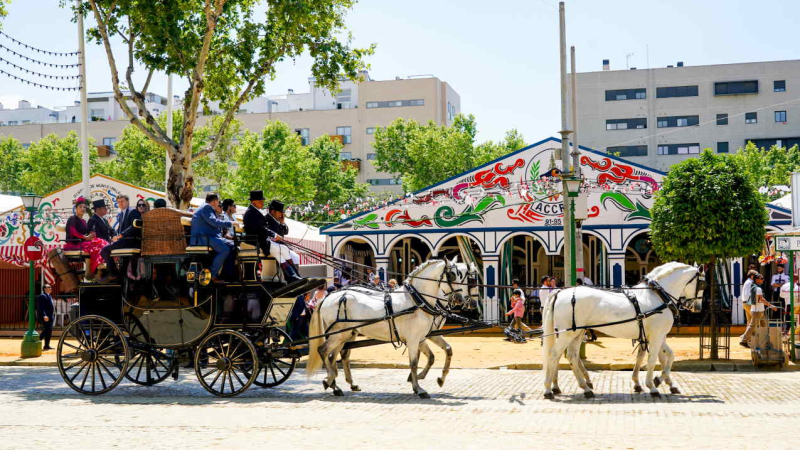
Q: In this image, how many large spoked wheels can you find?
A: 4